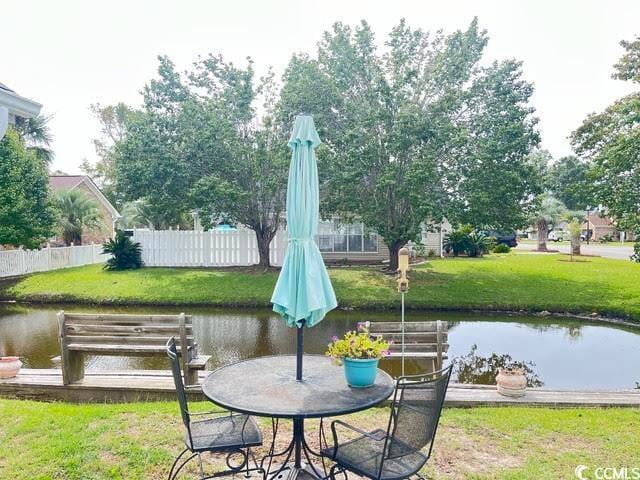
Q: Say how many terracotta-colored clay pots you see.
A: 2